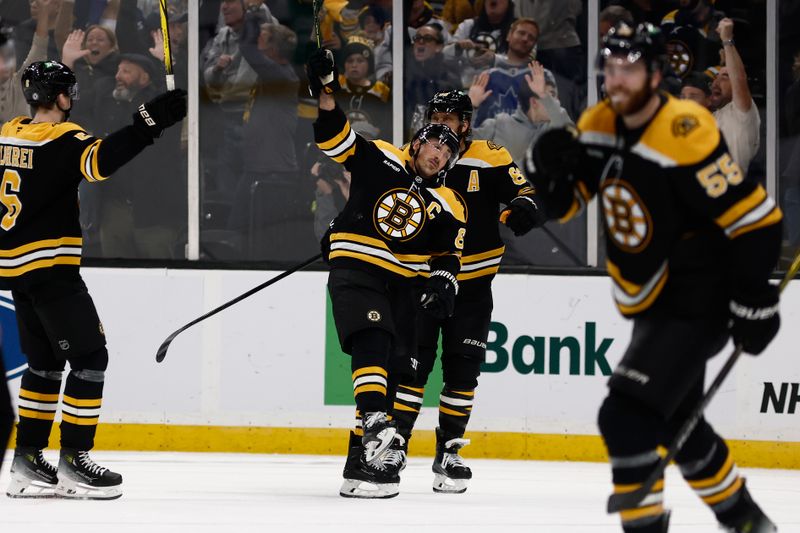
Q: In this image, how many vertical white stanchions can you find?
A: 4